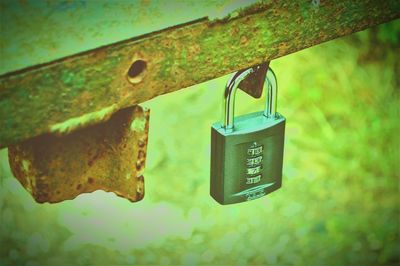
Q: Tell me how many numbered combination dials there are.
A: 4